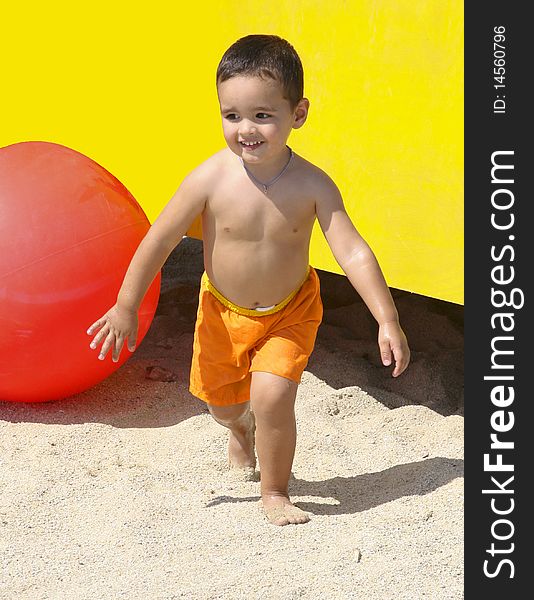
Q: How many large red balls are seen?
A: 1